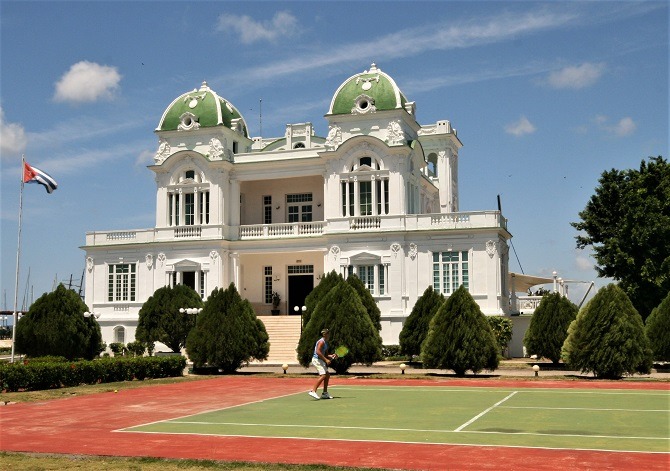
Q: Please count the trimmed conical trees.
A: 11